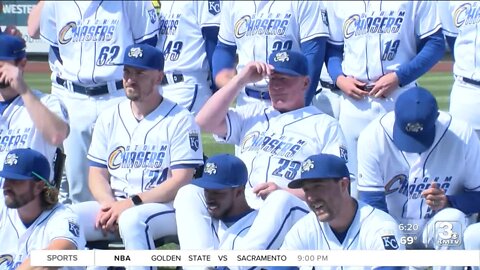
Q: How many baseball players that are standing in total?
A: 5